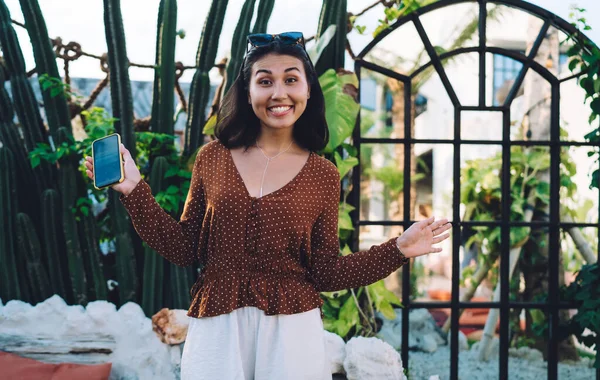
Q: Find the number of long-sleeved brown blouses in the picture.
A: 1